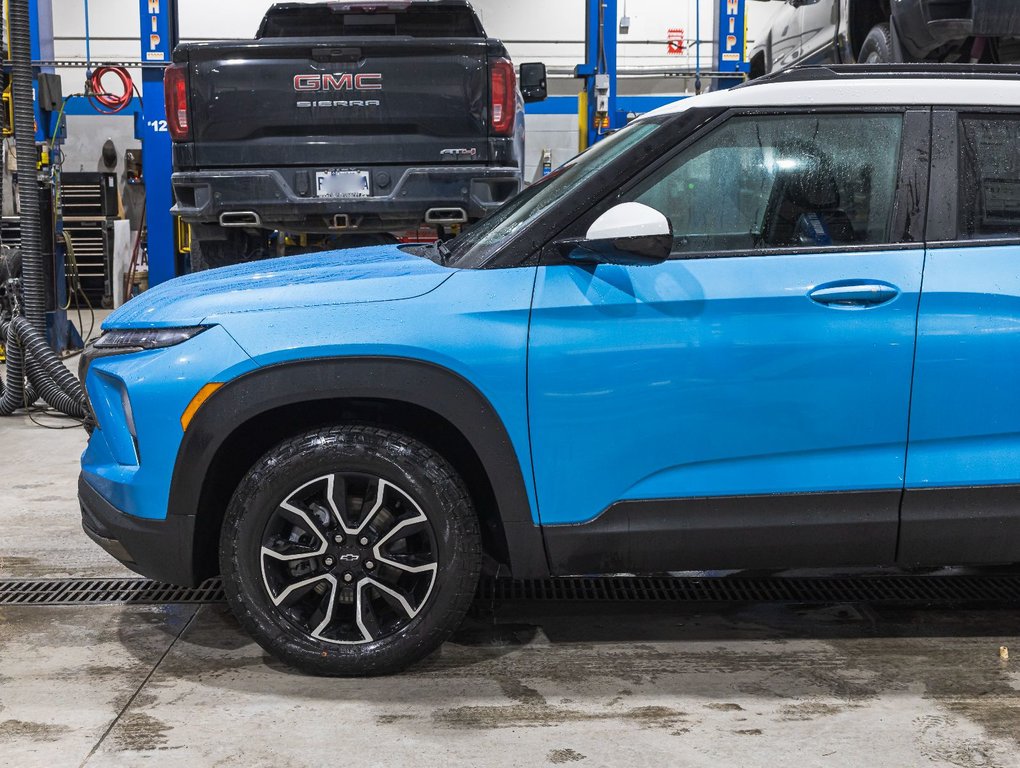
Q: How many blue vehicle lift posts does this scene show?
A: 4